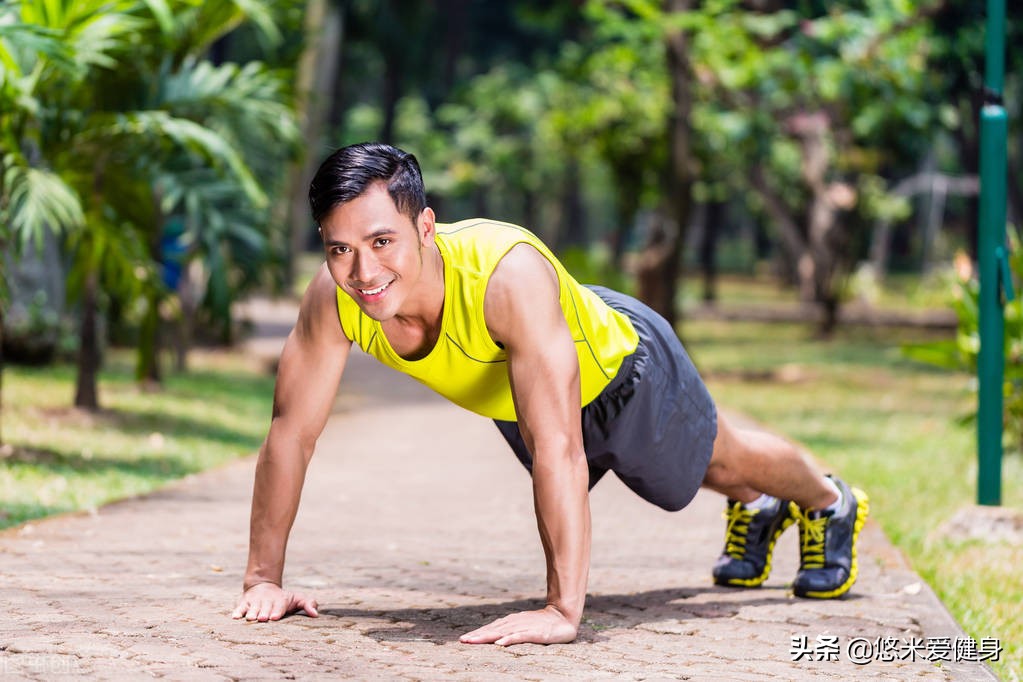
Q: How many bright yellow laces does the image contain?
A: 2